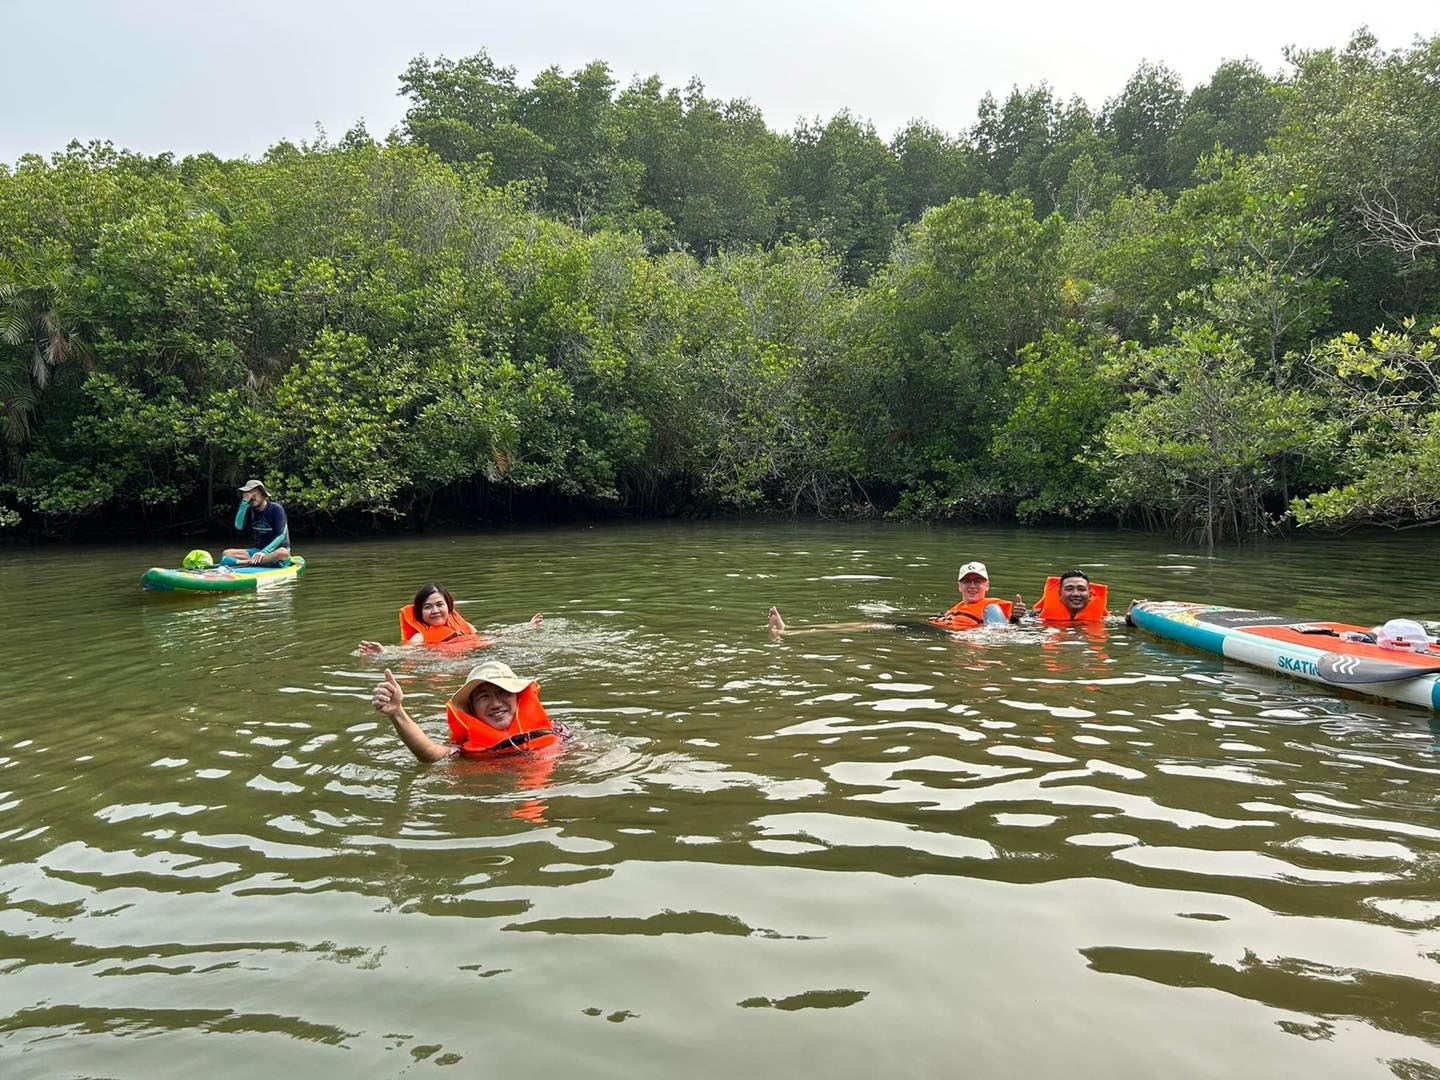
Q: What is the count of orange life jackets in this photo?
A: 4